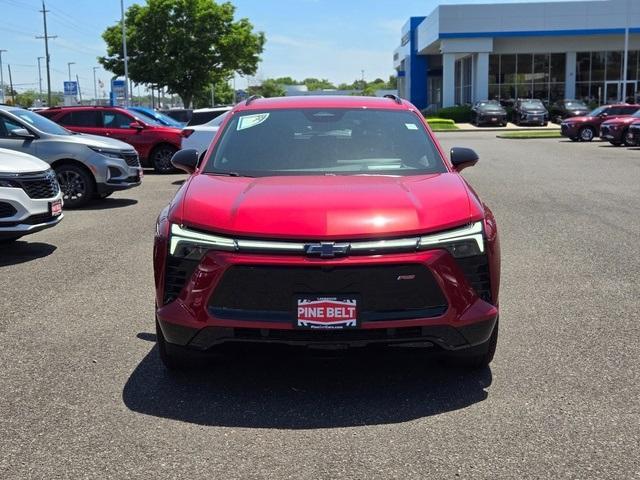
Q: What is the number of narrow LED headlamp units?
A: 2